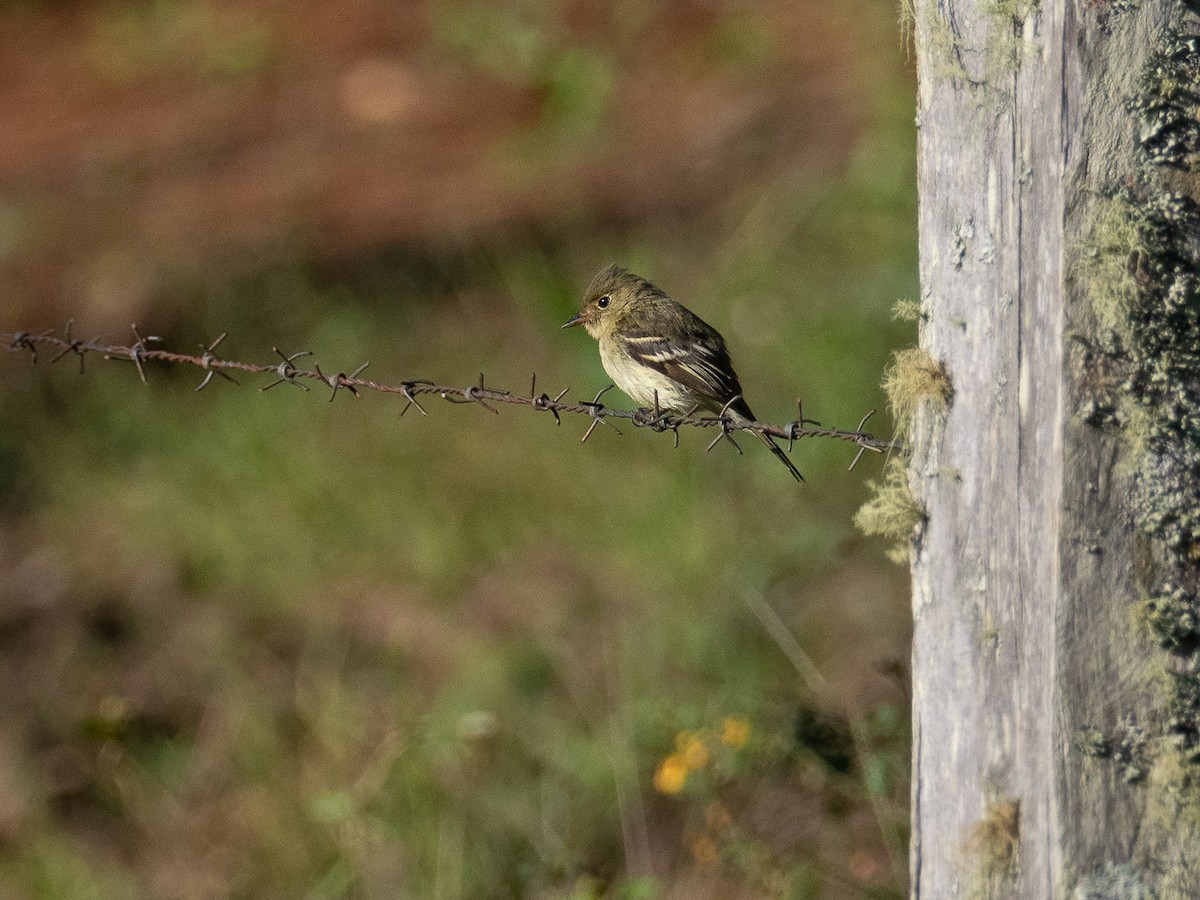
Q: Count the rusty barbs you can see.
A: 14